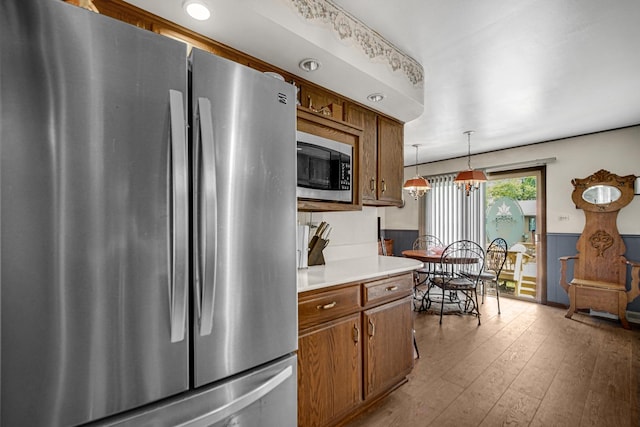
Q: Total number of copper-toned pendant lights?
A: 2